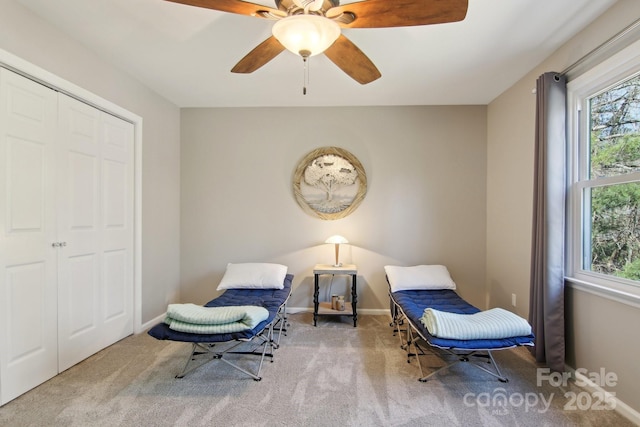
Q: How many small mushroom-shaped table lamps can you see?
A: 1